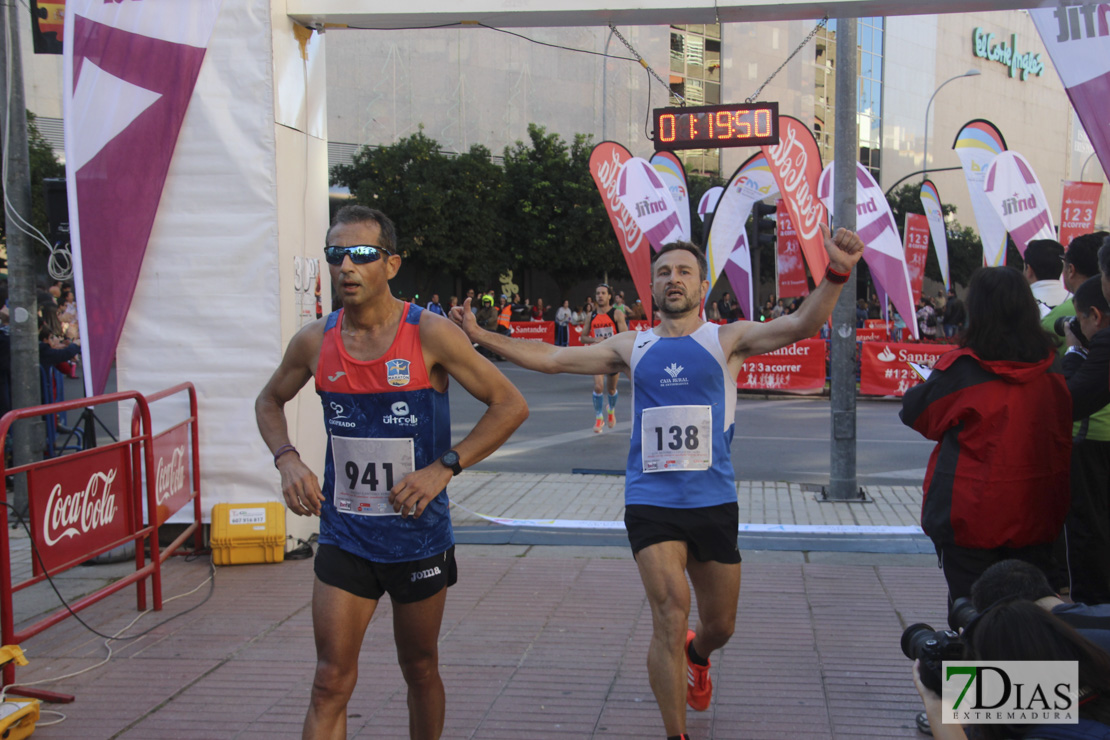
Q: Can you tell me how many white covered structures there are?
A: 1